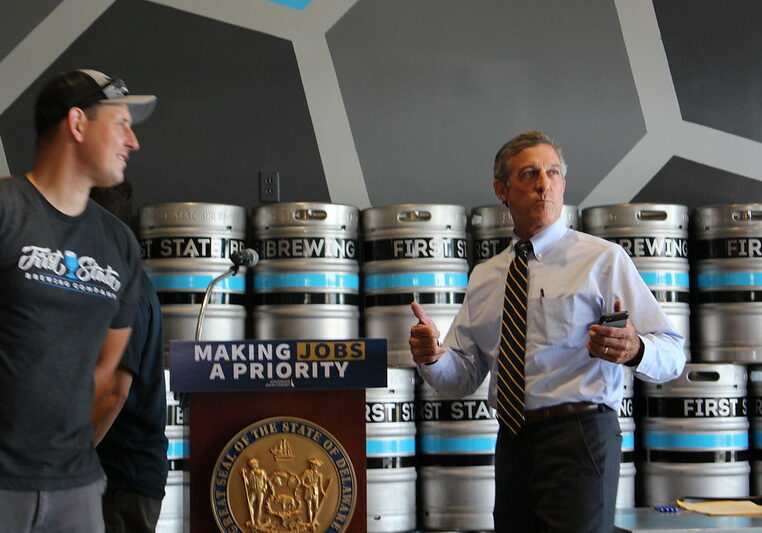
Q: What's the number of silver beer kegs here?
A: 12